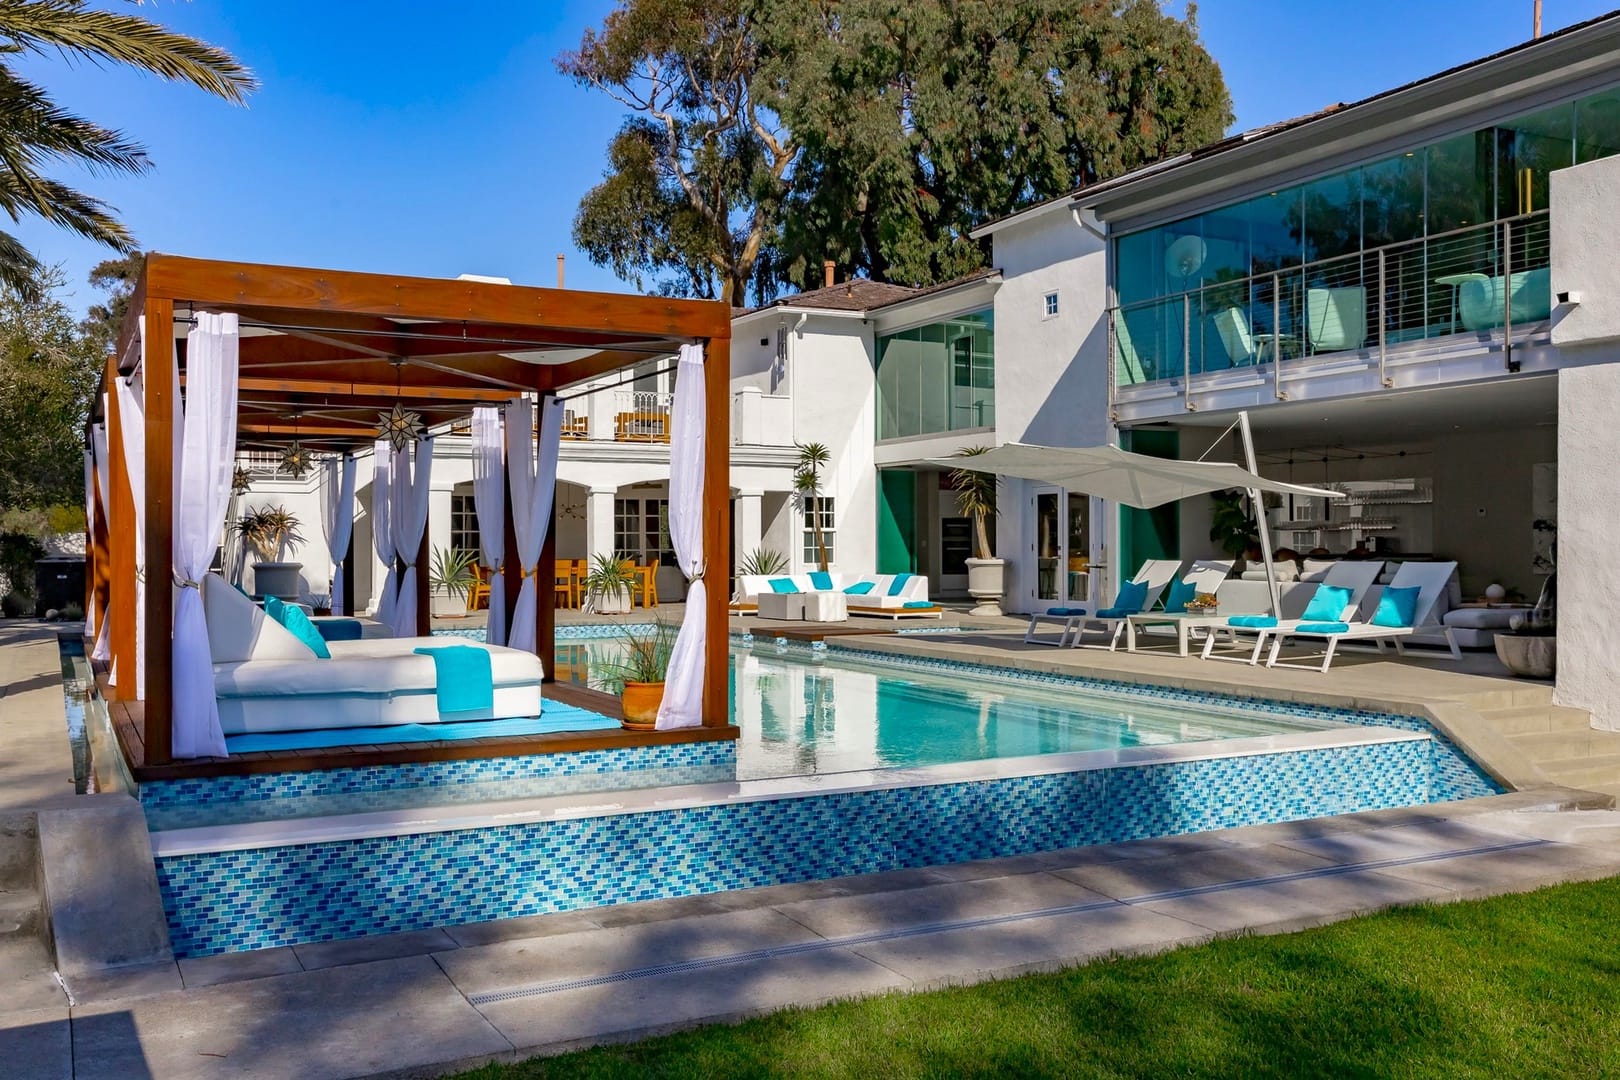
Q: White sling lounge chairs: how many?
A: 4